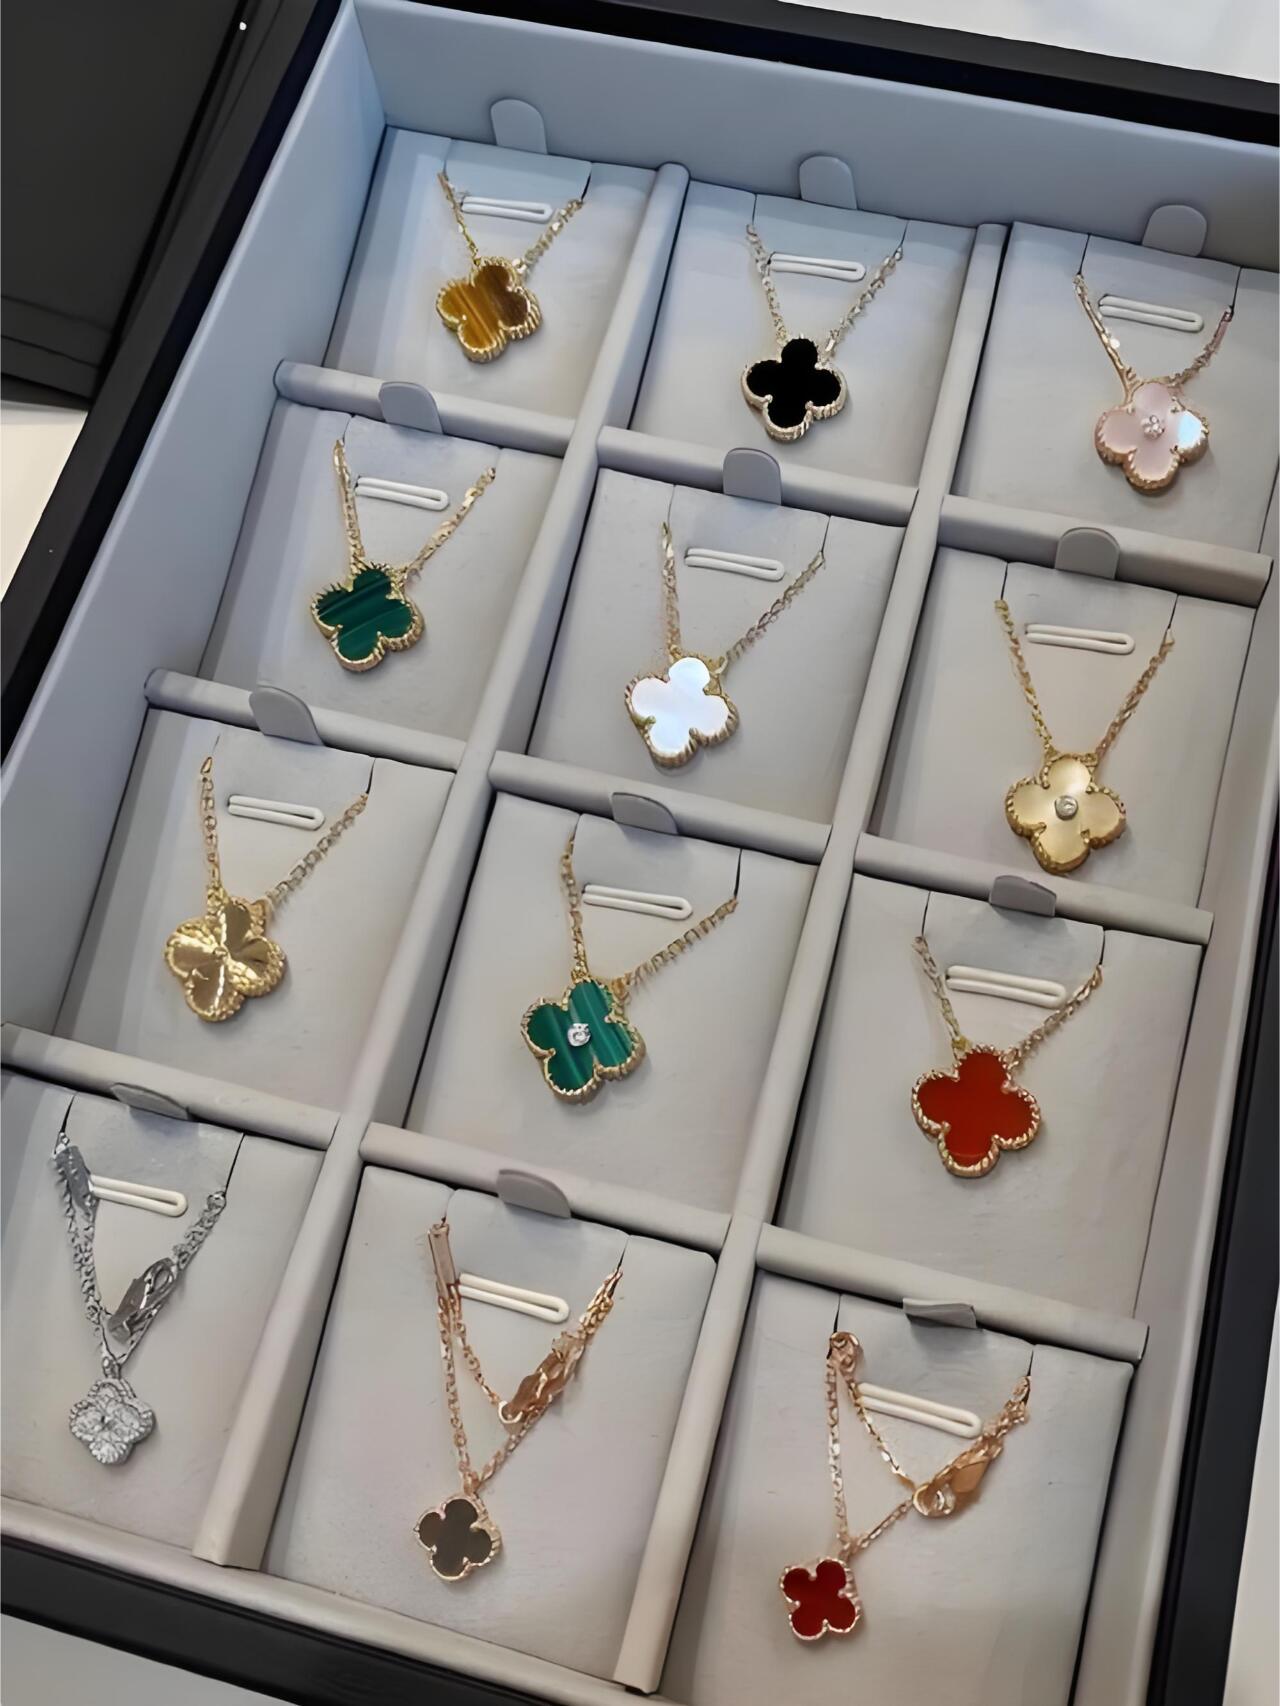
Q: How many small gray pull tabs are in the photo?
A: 12